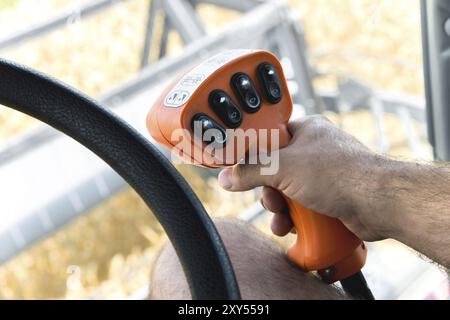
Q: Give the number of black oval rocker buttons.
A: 4